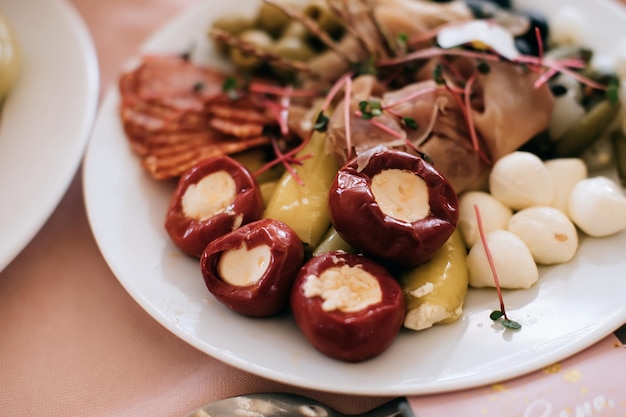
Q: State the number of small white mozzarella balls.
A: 6